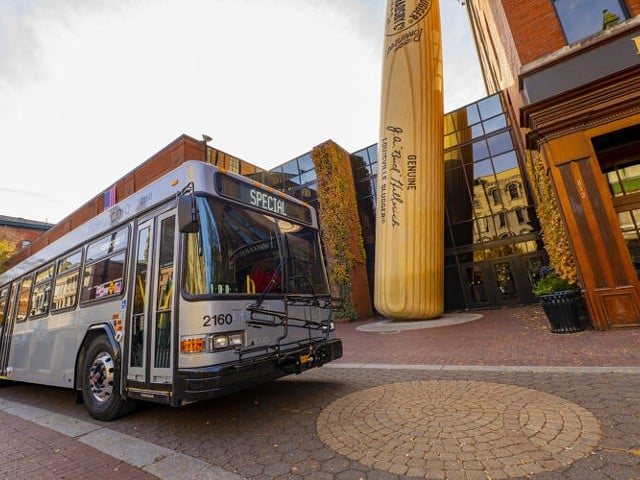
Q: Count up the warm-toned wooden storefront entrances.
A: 1